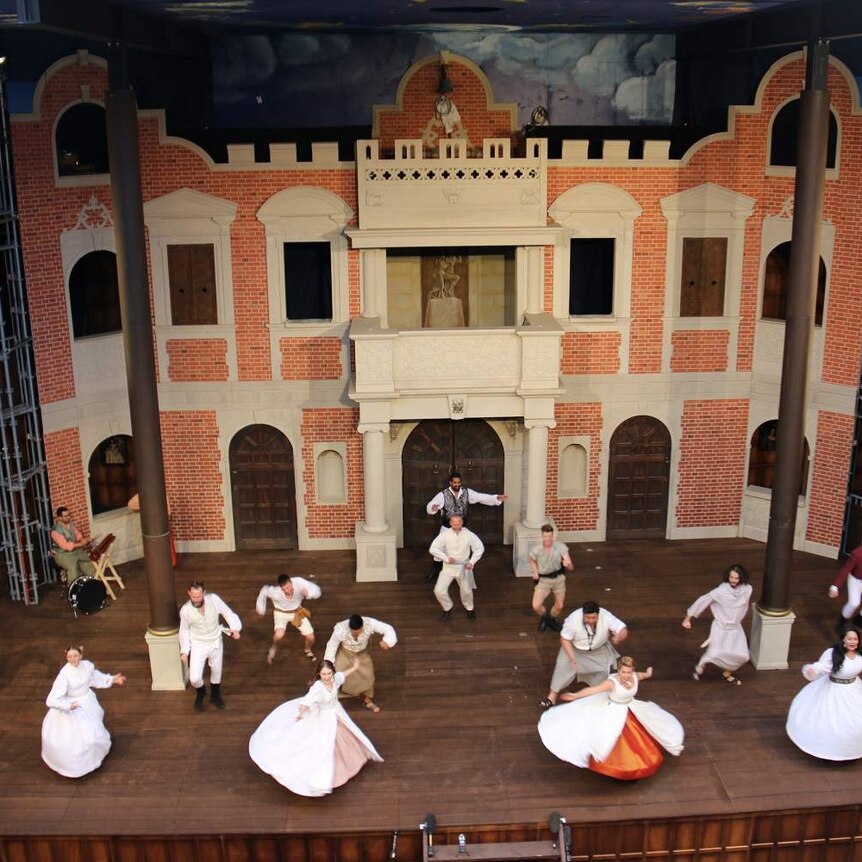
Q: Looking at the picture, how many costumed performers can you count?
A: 14